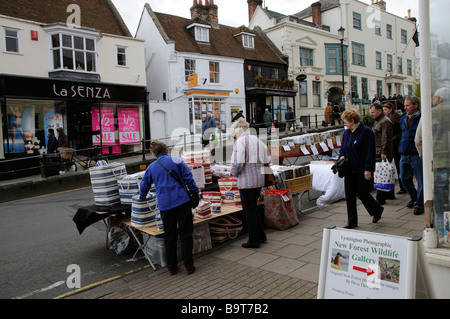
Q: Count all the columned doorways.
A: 1